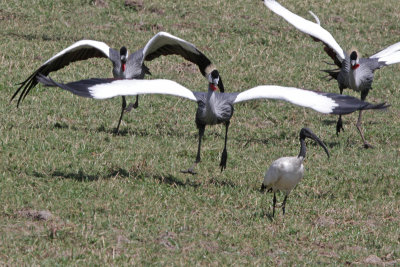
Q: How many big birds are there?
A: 3